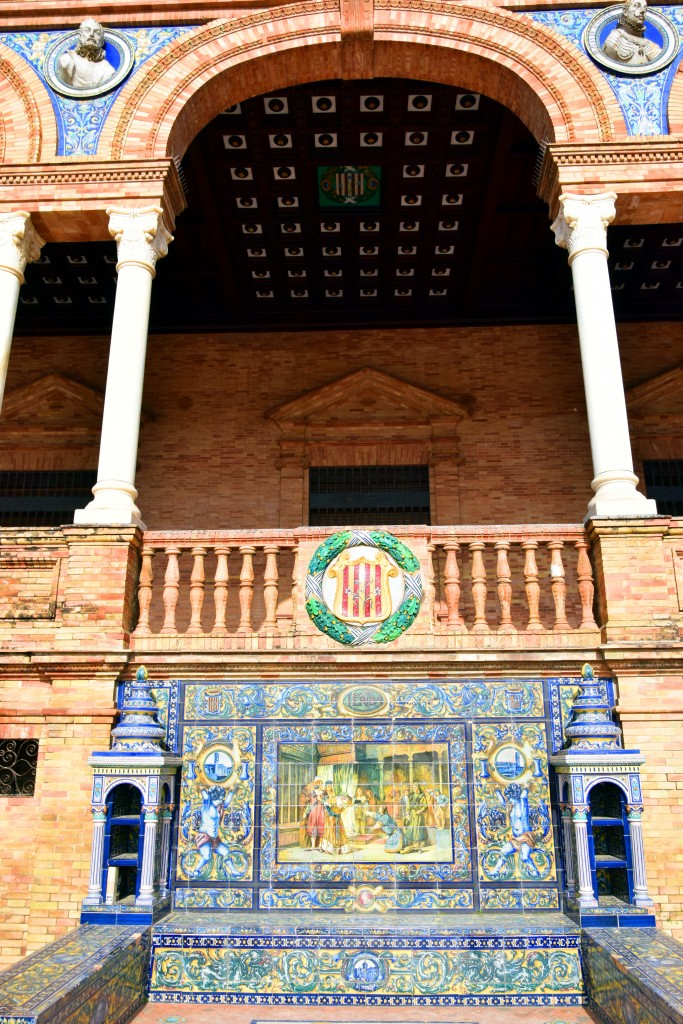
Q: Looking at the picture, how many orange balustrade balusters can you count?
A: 12